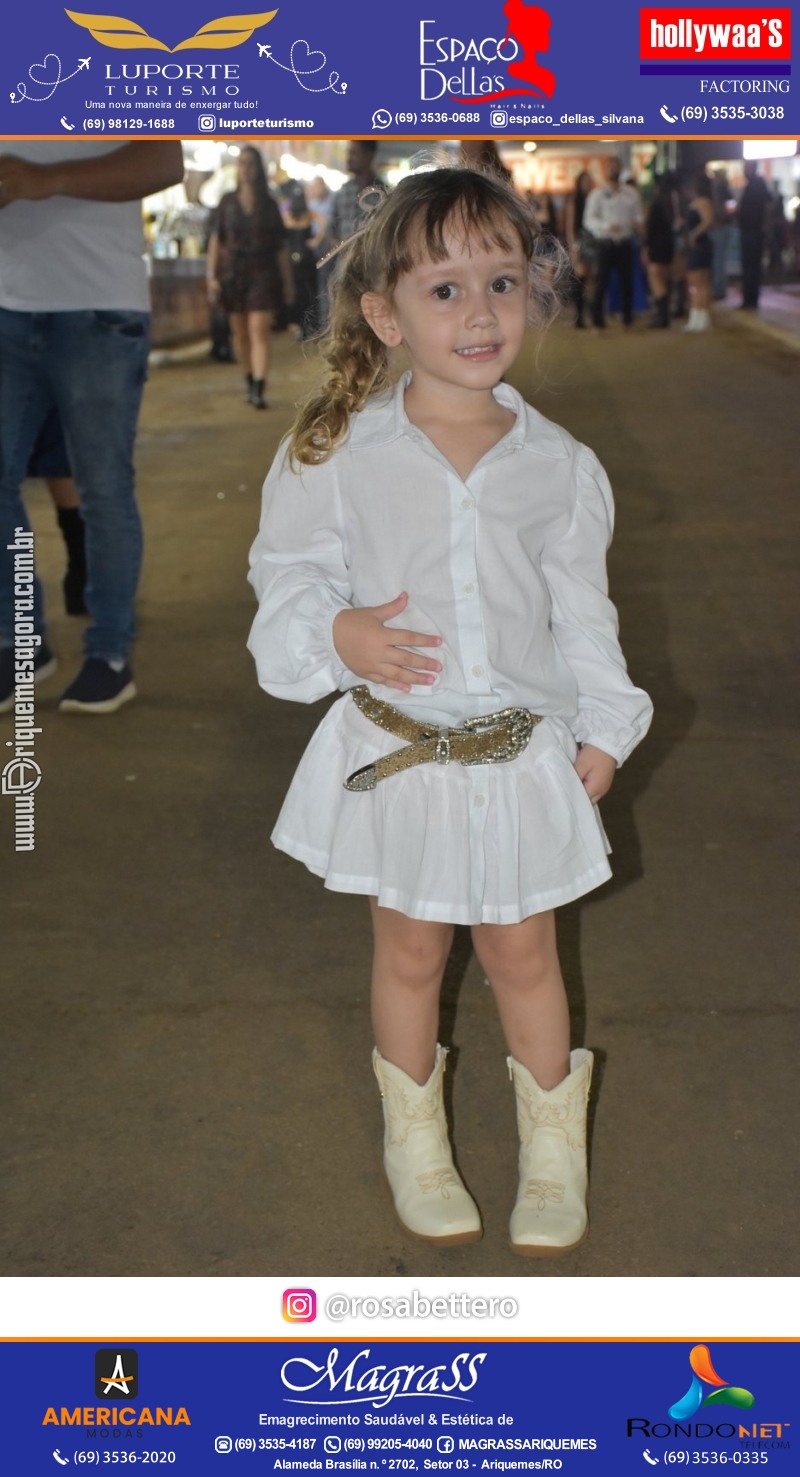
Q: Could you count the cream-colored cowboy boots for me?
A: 2